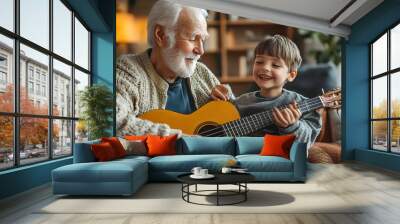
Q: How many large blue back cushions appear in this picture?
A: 2